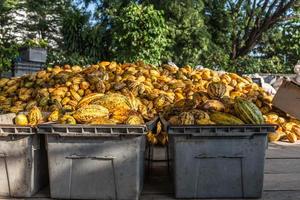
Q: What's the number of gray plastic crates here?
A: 3